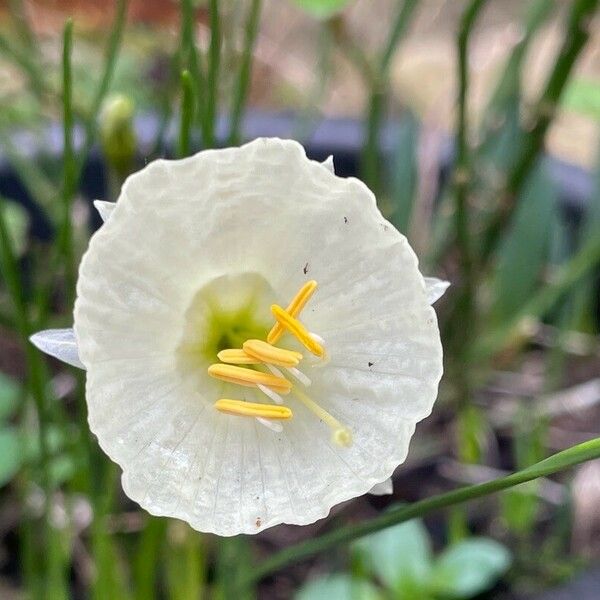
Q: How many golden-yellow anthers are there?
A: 6